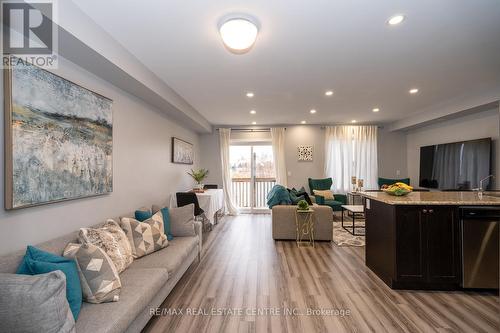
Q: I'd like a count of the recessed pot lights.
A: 10